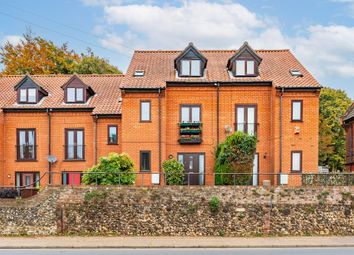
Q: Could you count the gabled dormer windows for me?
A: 4